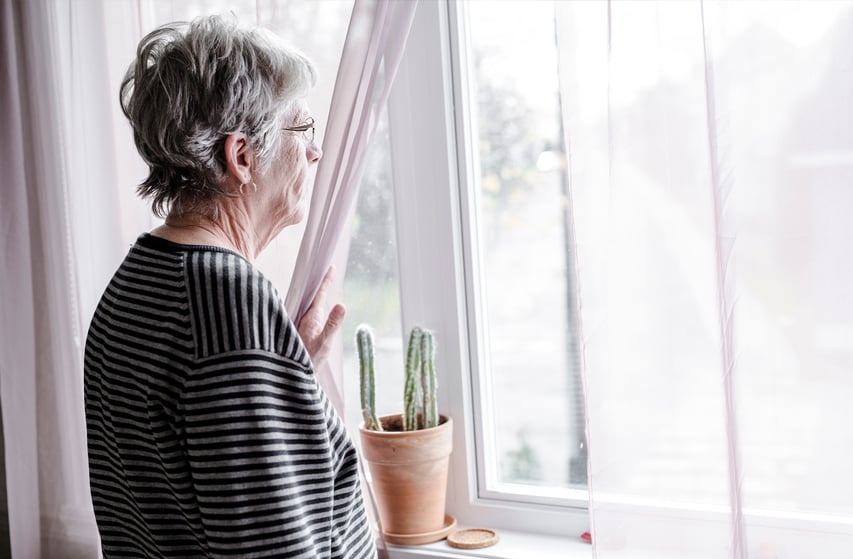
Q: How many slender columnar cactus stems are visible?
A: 3